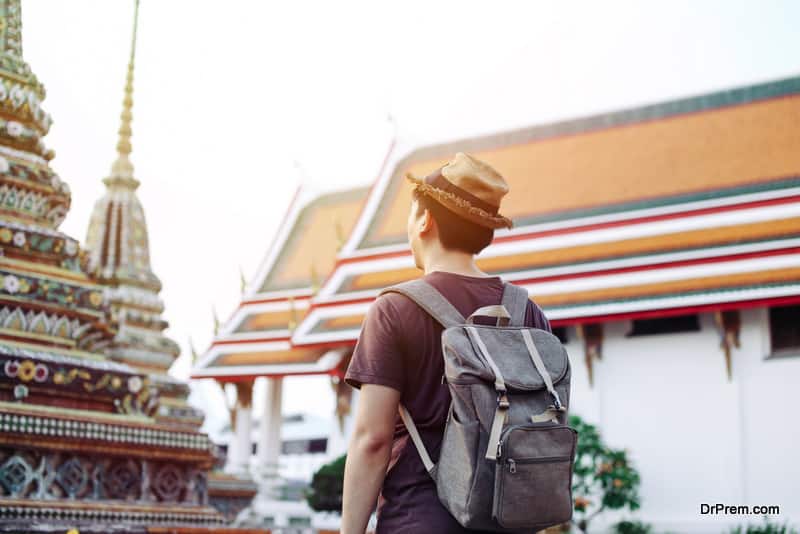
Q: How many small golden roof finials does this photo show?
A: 6